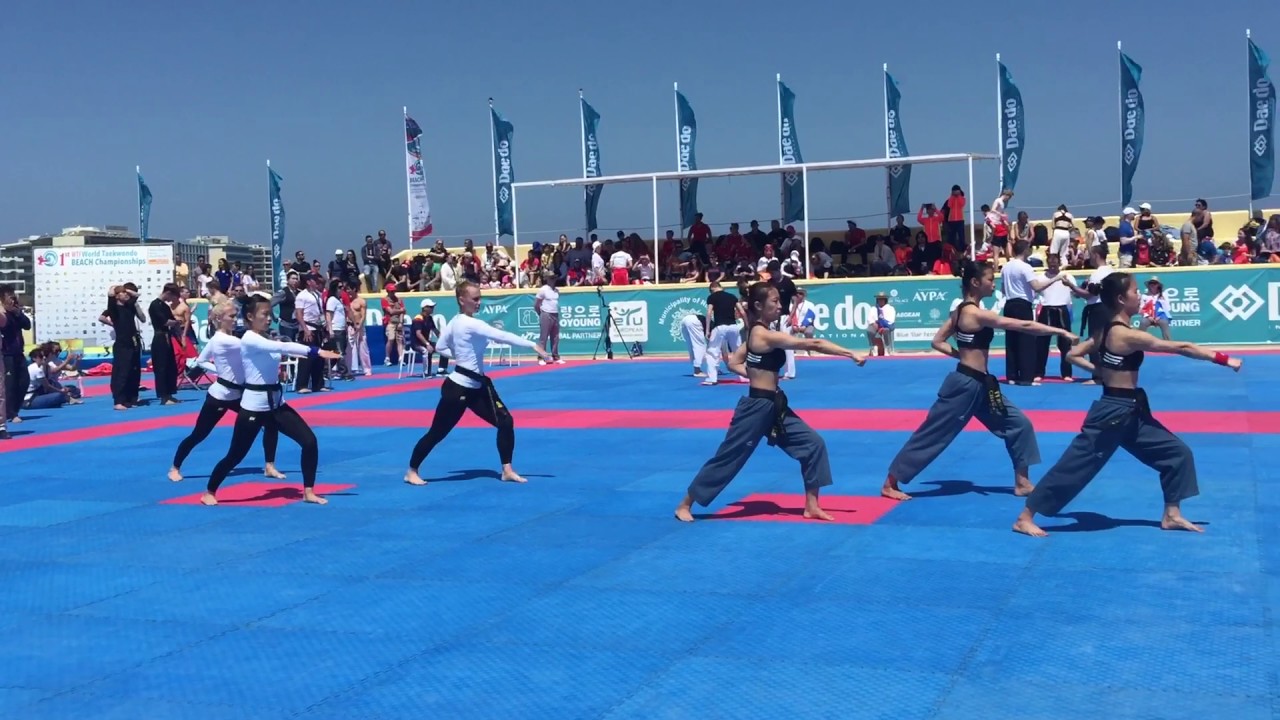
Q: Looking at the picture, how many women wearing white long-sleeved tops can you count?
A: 3